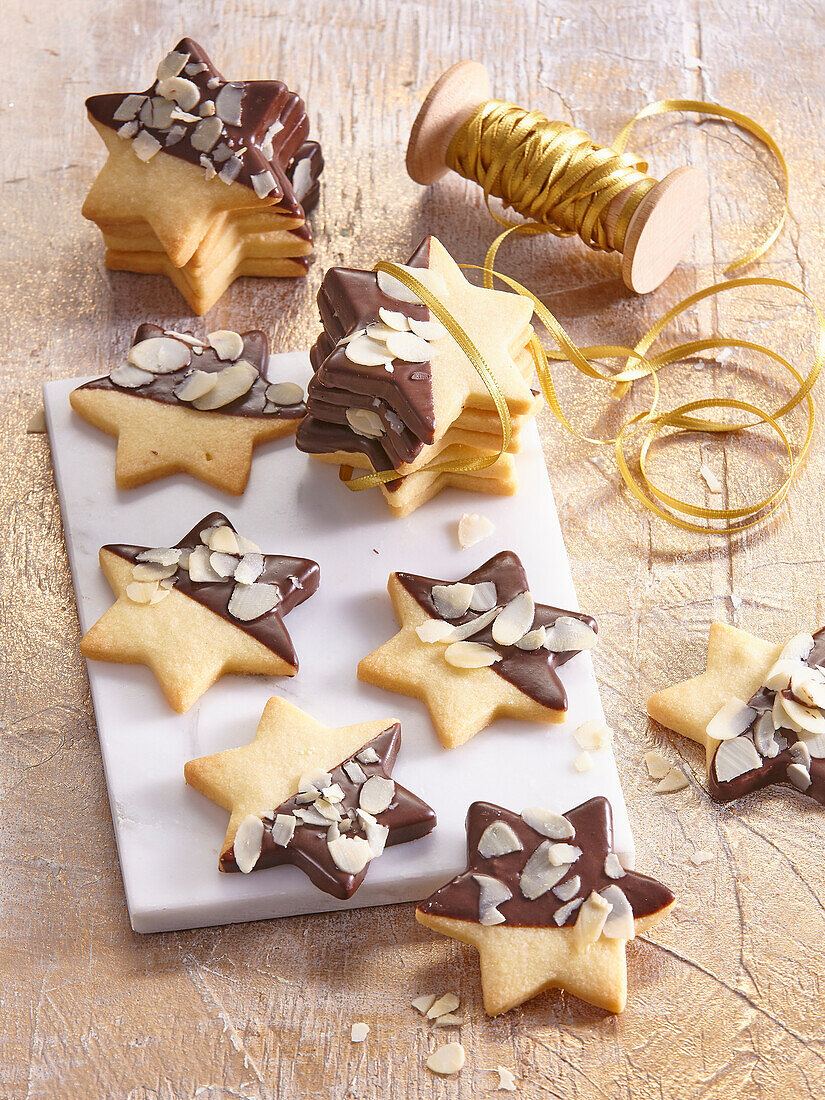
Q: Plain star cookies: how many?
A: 0